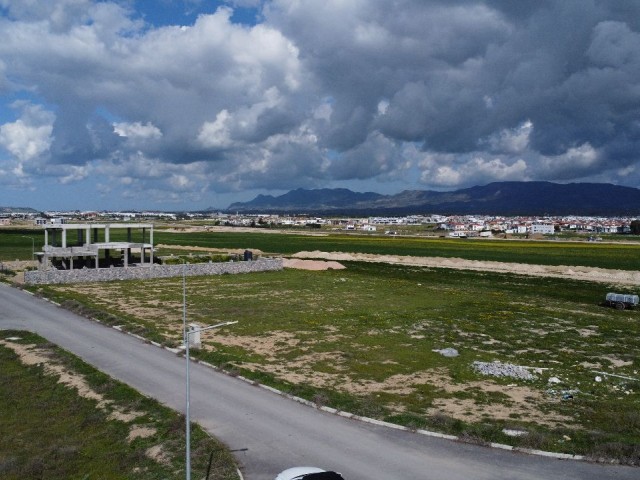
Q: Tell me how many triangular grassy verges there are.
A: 1